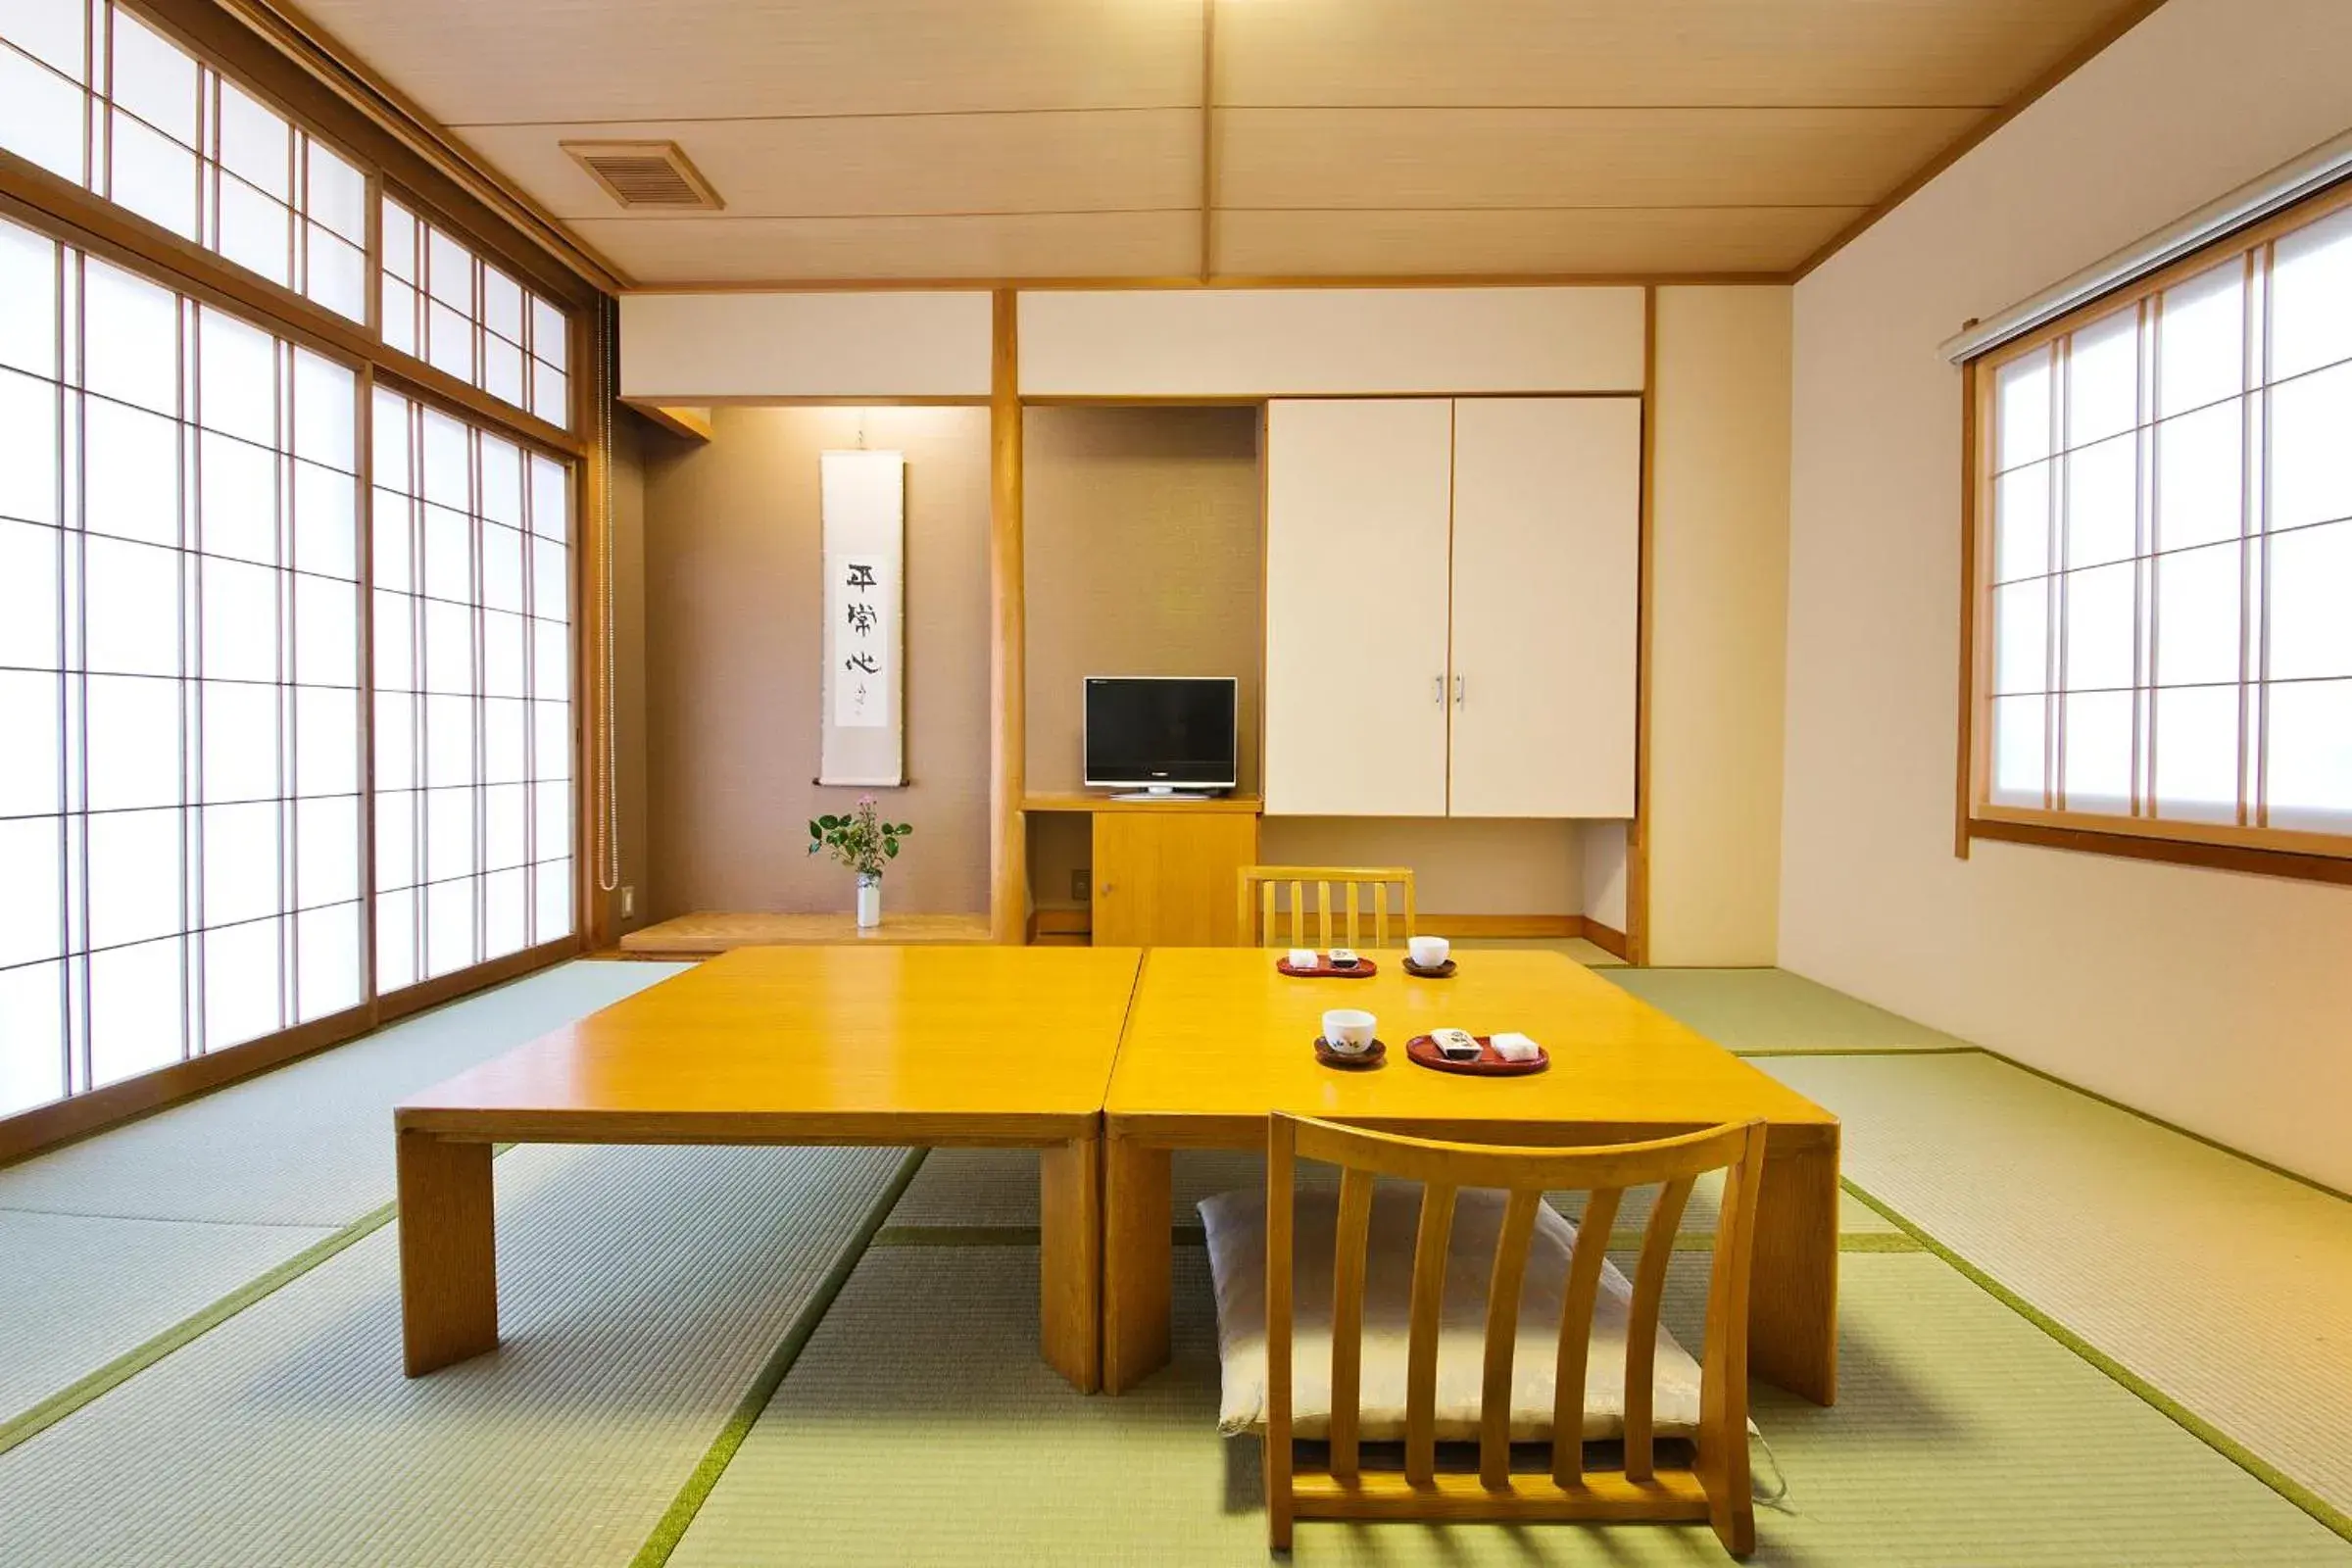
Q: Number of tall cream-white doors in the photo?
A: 2